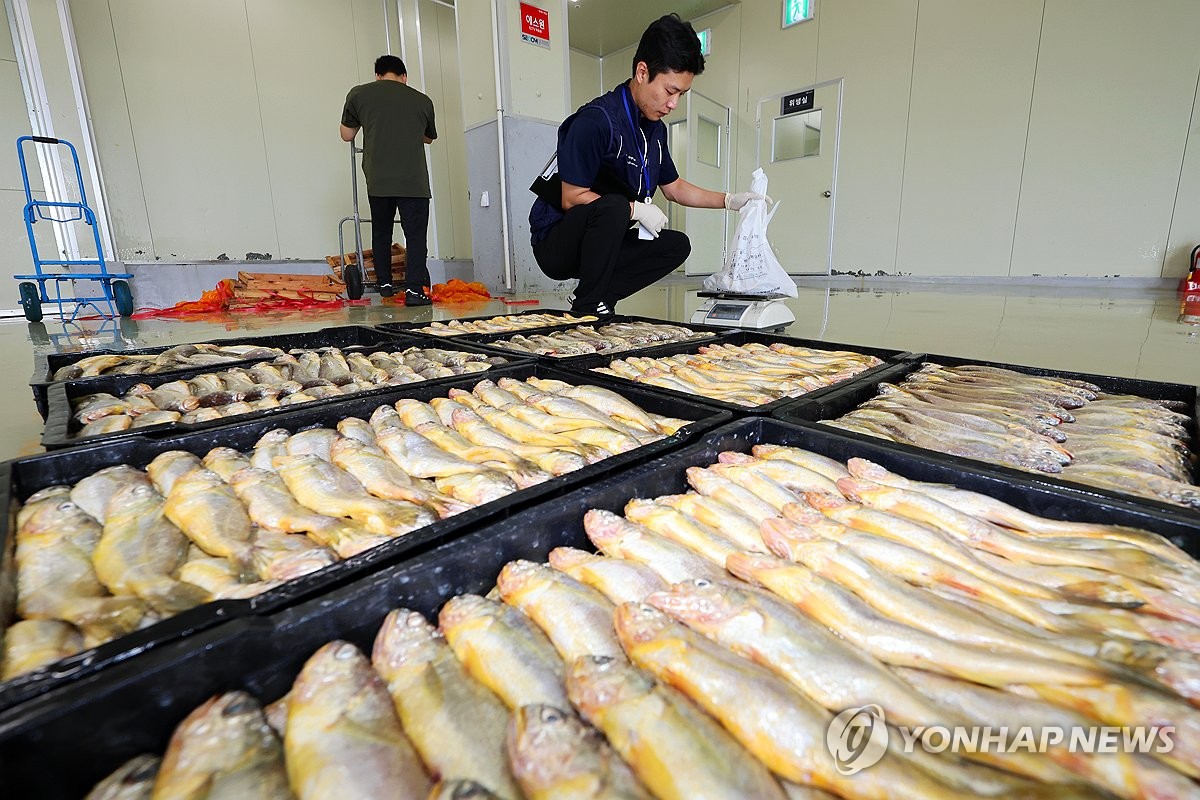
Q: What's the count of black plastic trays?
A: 8